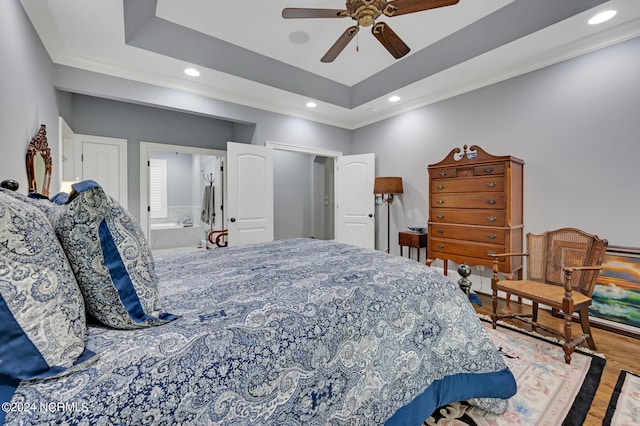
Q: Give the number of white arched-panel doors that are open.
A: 2